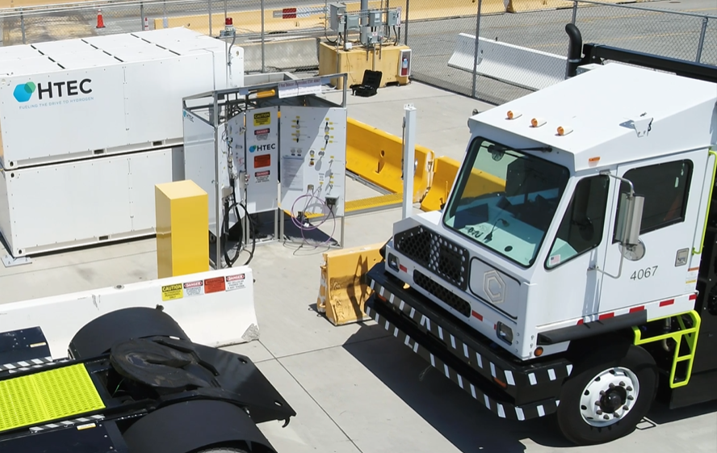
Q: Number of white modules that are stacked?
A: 2